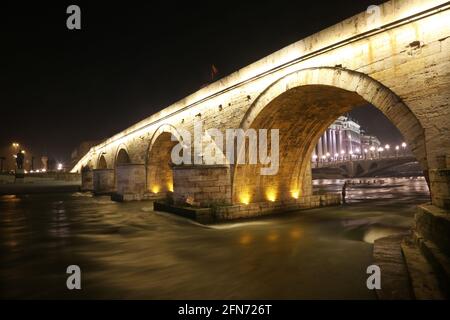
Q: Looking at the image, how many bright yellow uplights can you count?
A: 5